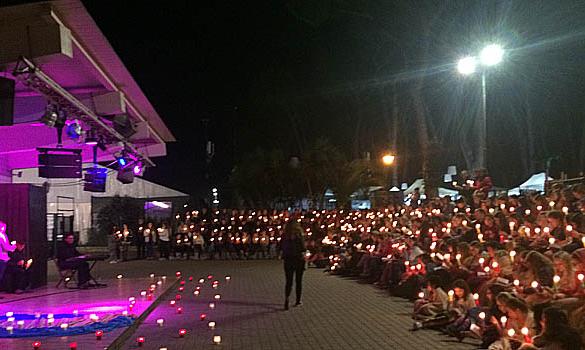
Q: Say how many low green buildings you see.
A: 0